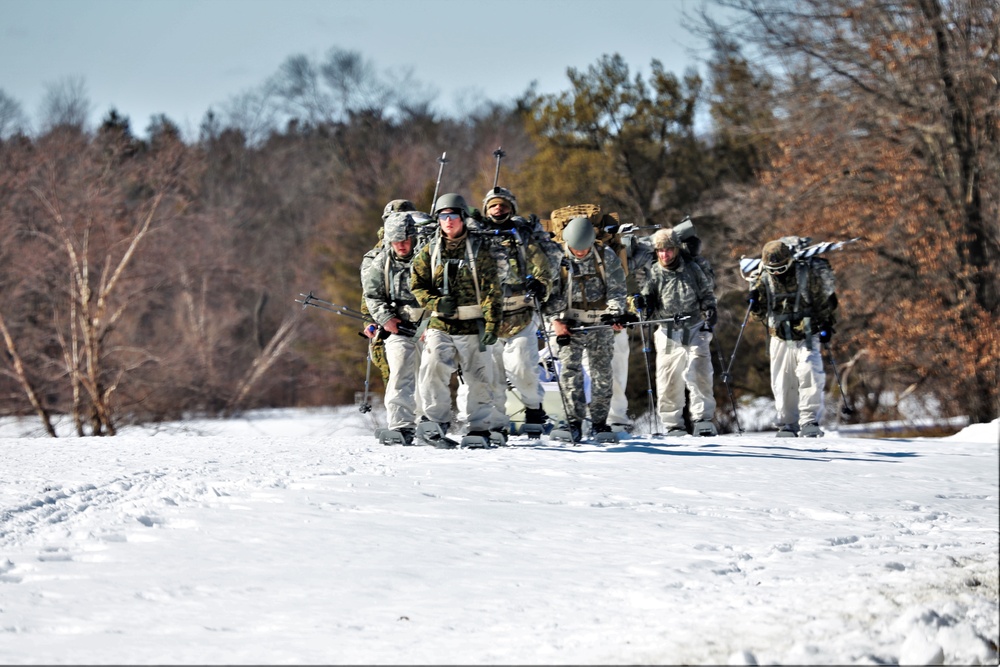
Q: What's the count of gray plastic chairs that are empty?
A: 0